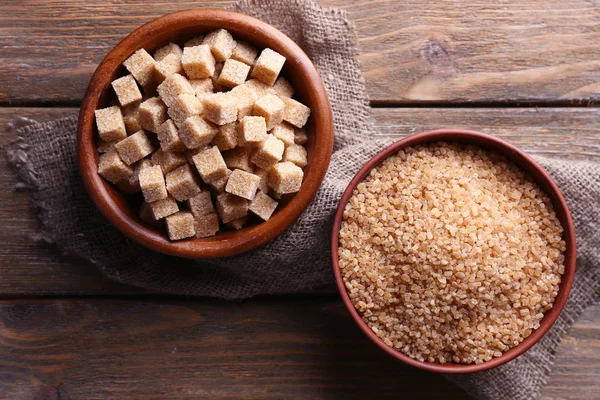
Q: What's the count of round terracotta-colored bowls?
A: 2